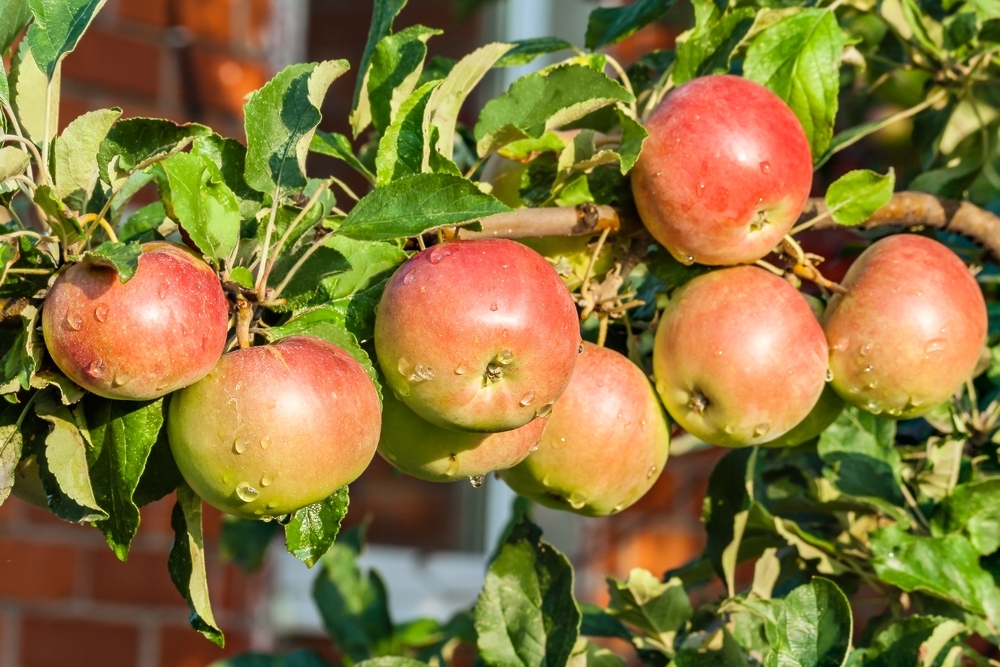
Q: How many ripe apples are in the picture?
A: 8